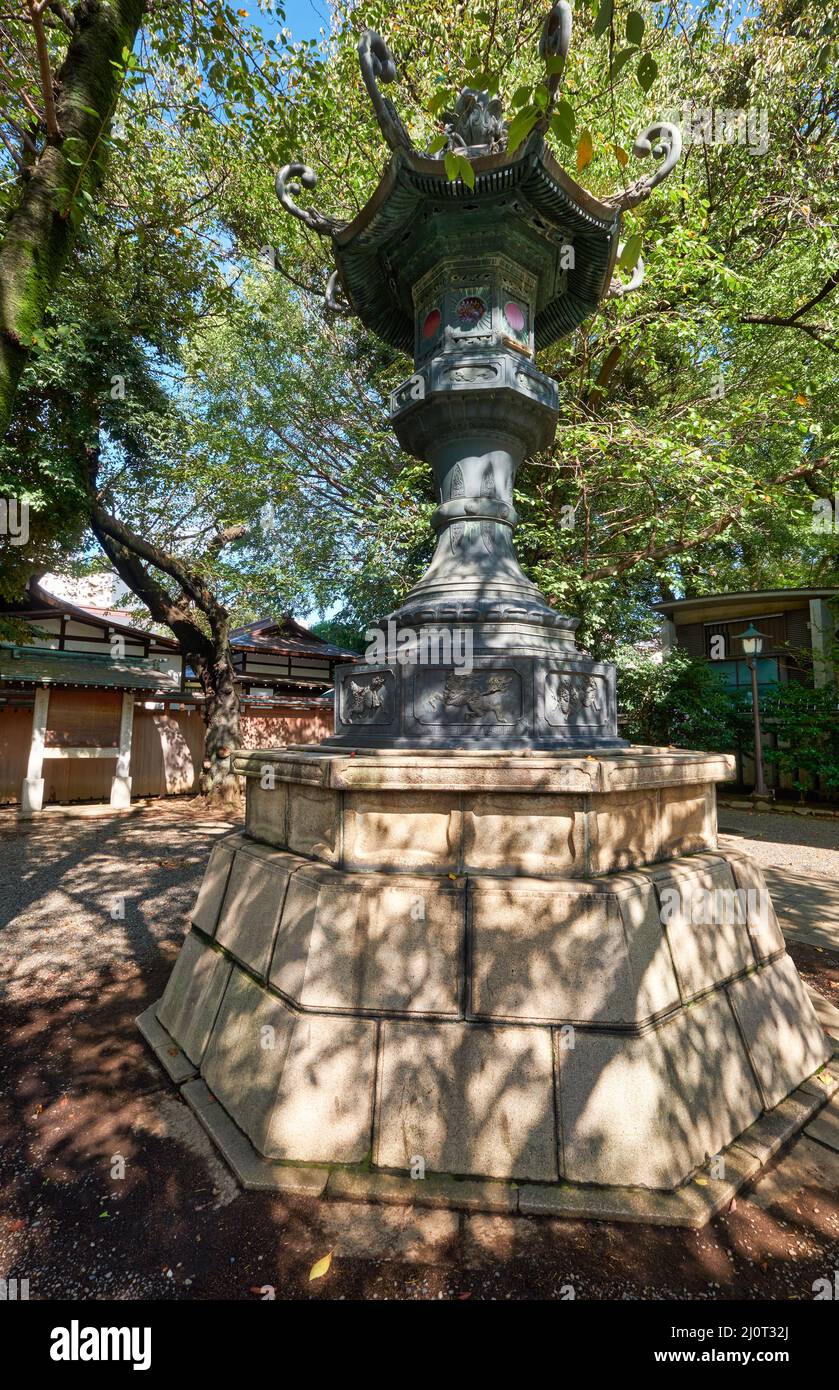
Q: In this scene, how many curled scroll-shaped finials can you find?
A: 6